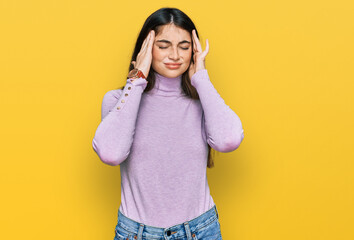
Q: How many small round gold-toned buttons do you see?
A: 4